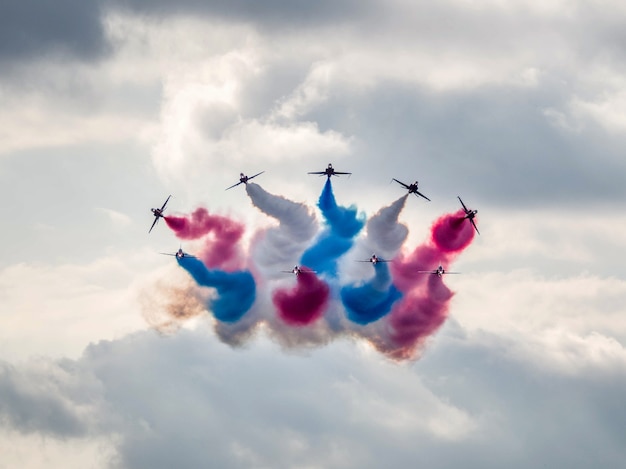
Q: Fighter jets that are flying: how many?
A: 9